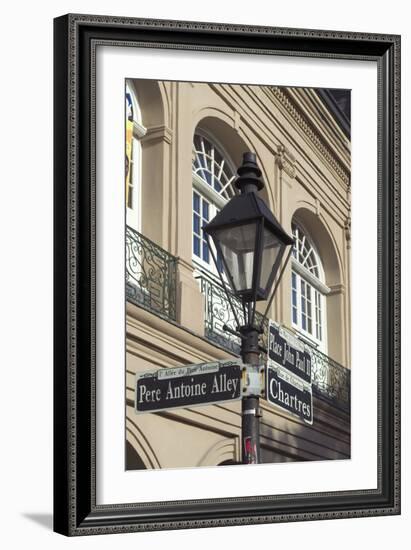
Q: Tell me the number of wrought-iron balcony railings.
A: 3